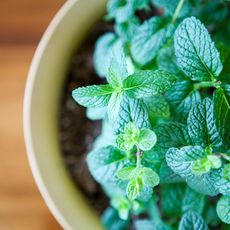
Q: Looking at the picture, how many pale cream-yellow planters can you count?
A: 1